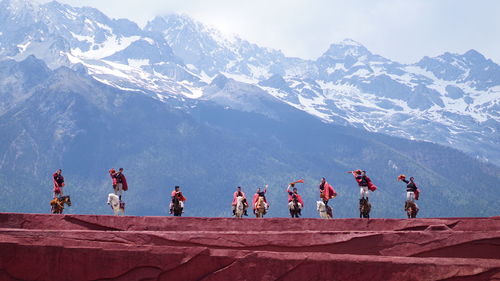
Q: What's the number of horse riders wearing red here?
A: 9